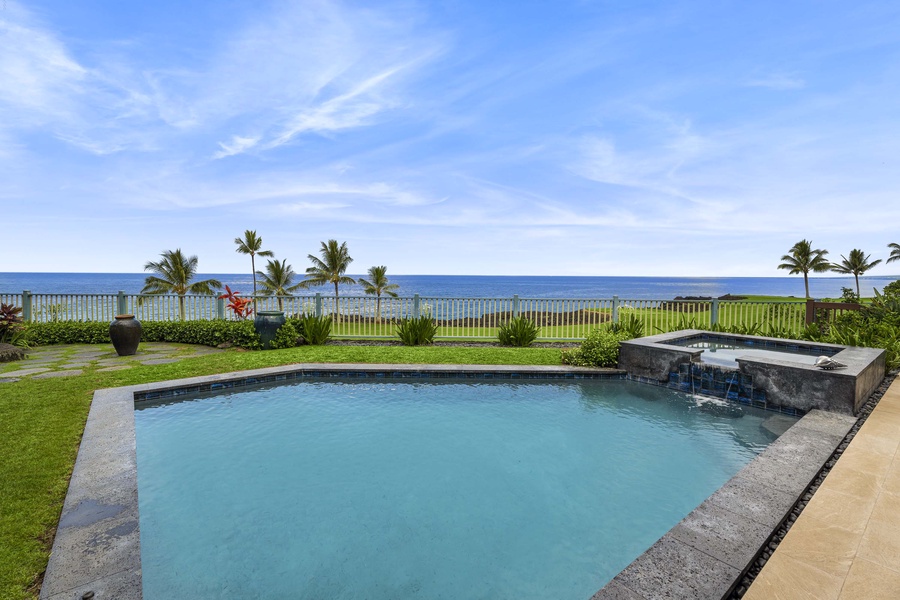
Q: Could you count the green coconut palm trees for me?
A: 8